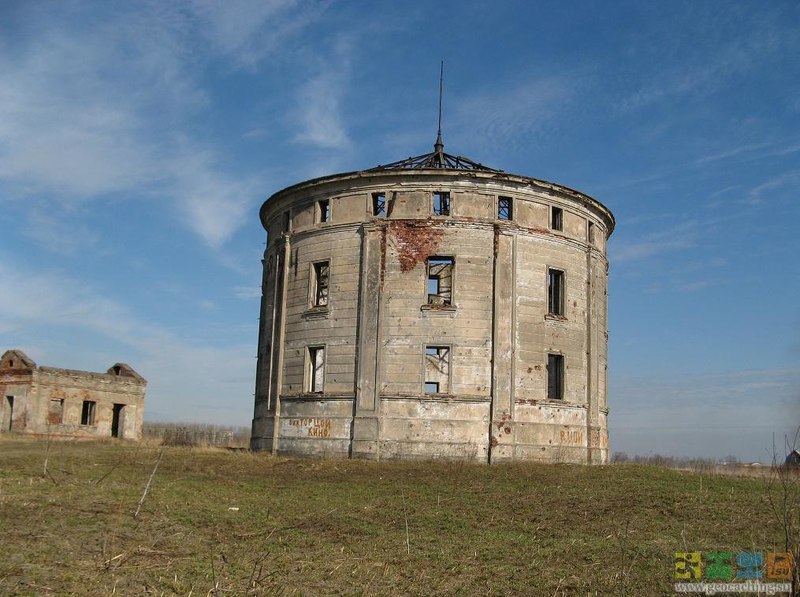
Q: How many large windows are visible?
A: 6